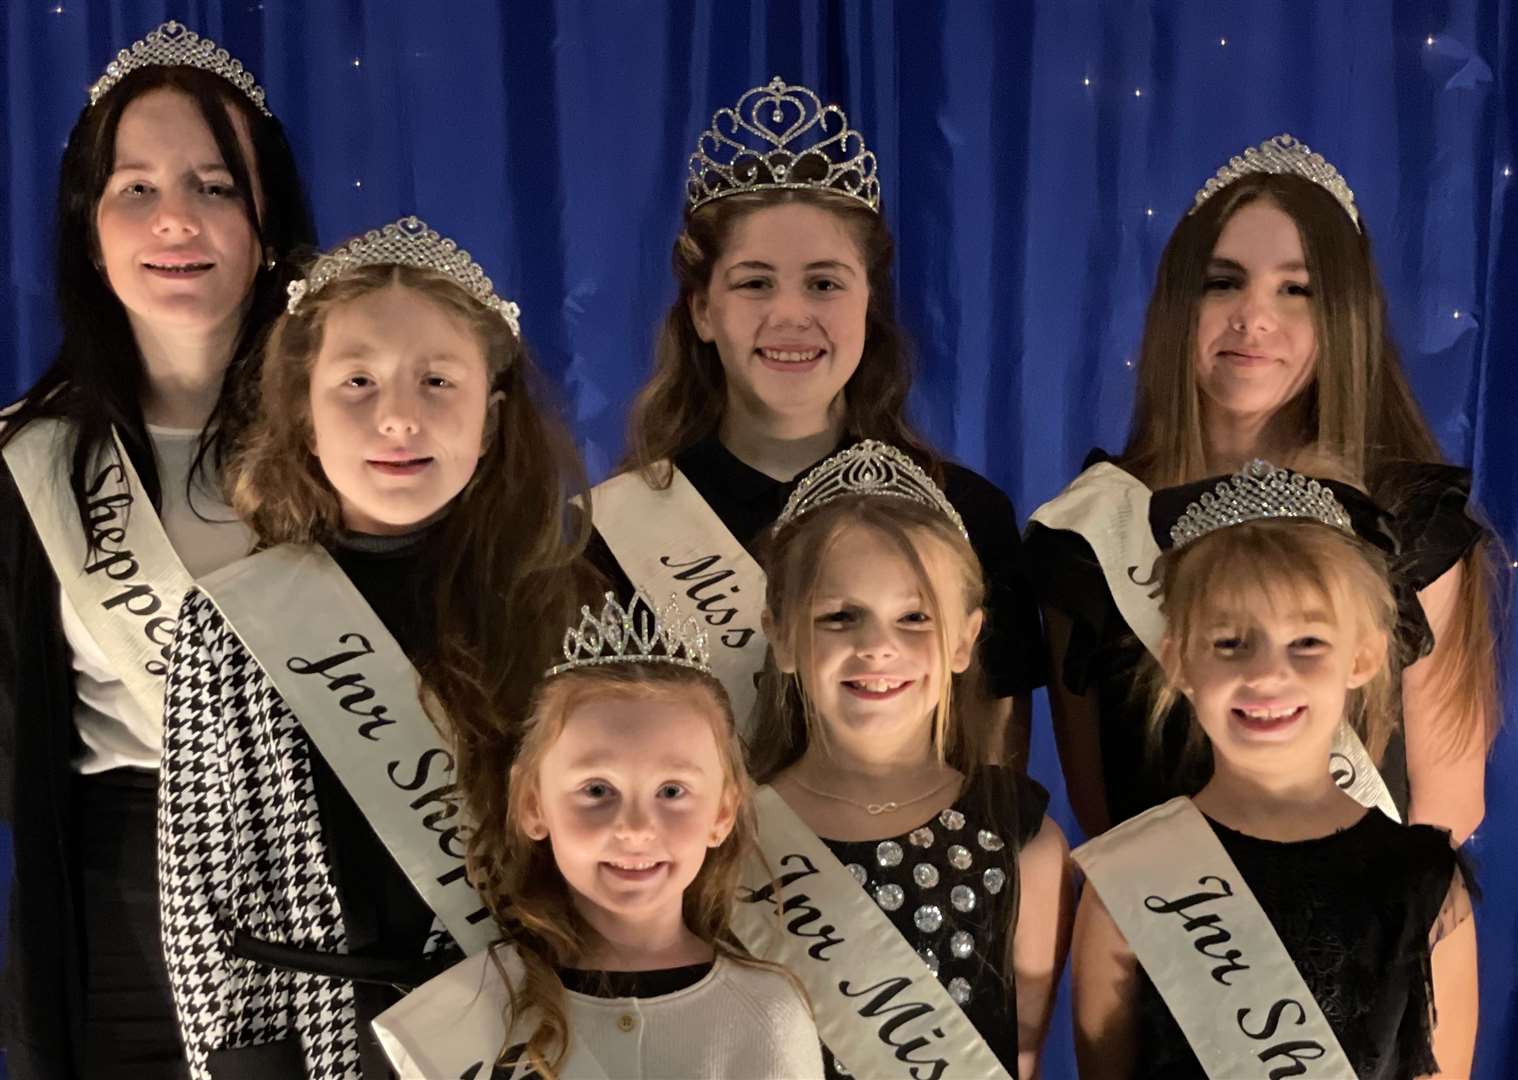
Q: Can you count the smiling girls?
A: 7